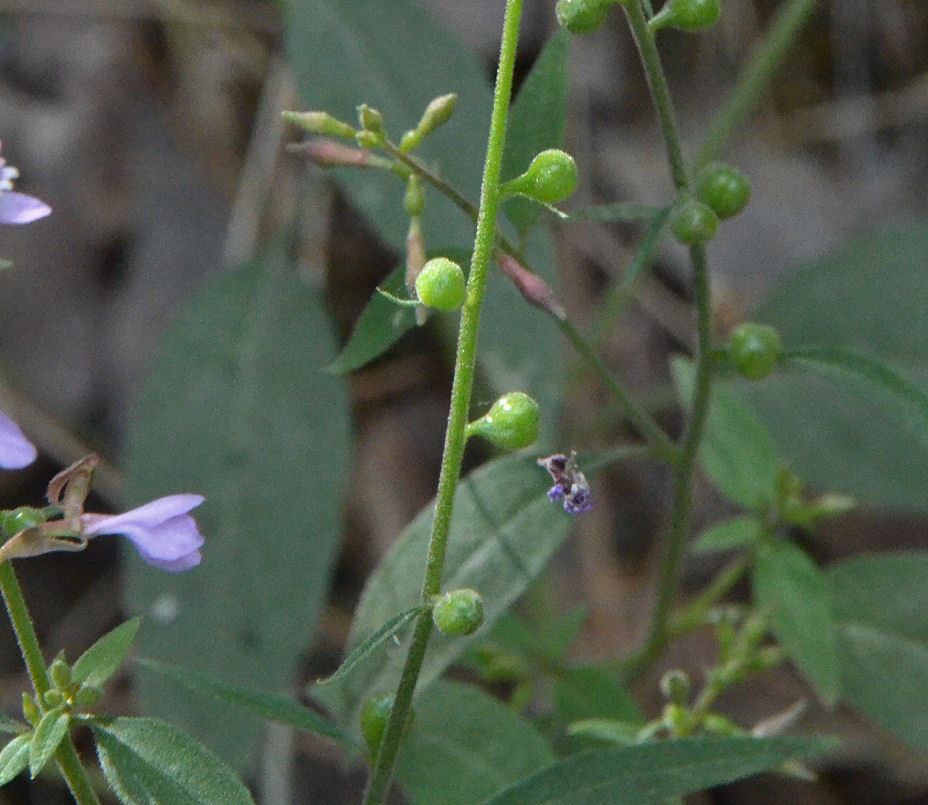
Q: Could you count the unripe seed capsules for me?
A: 10